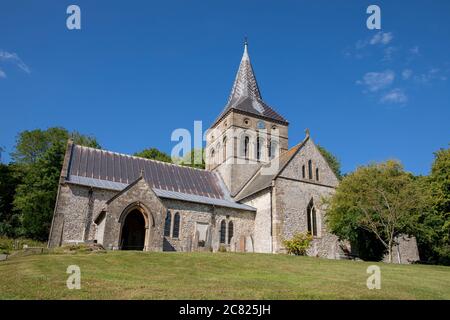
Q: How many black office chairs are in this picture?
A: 0